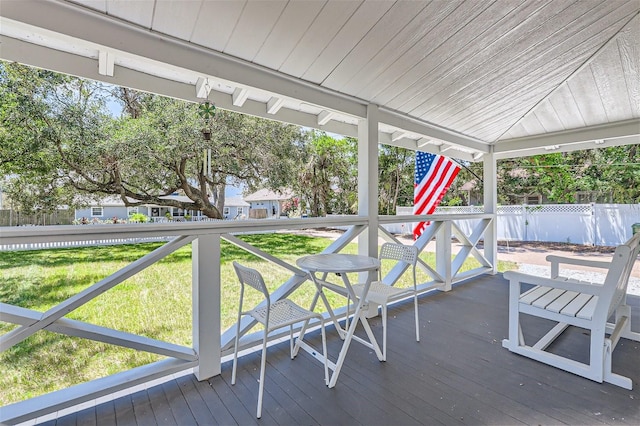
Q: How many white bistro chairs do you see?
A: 2